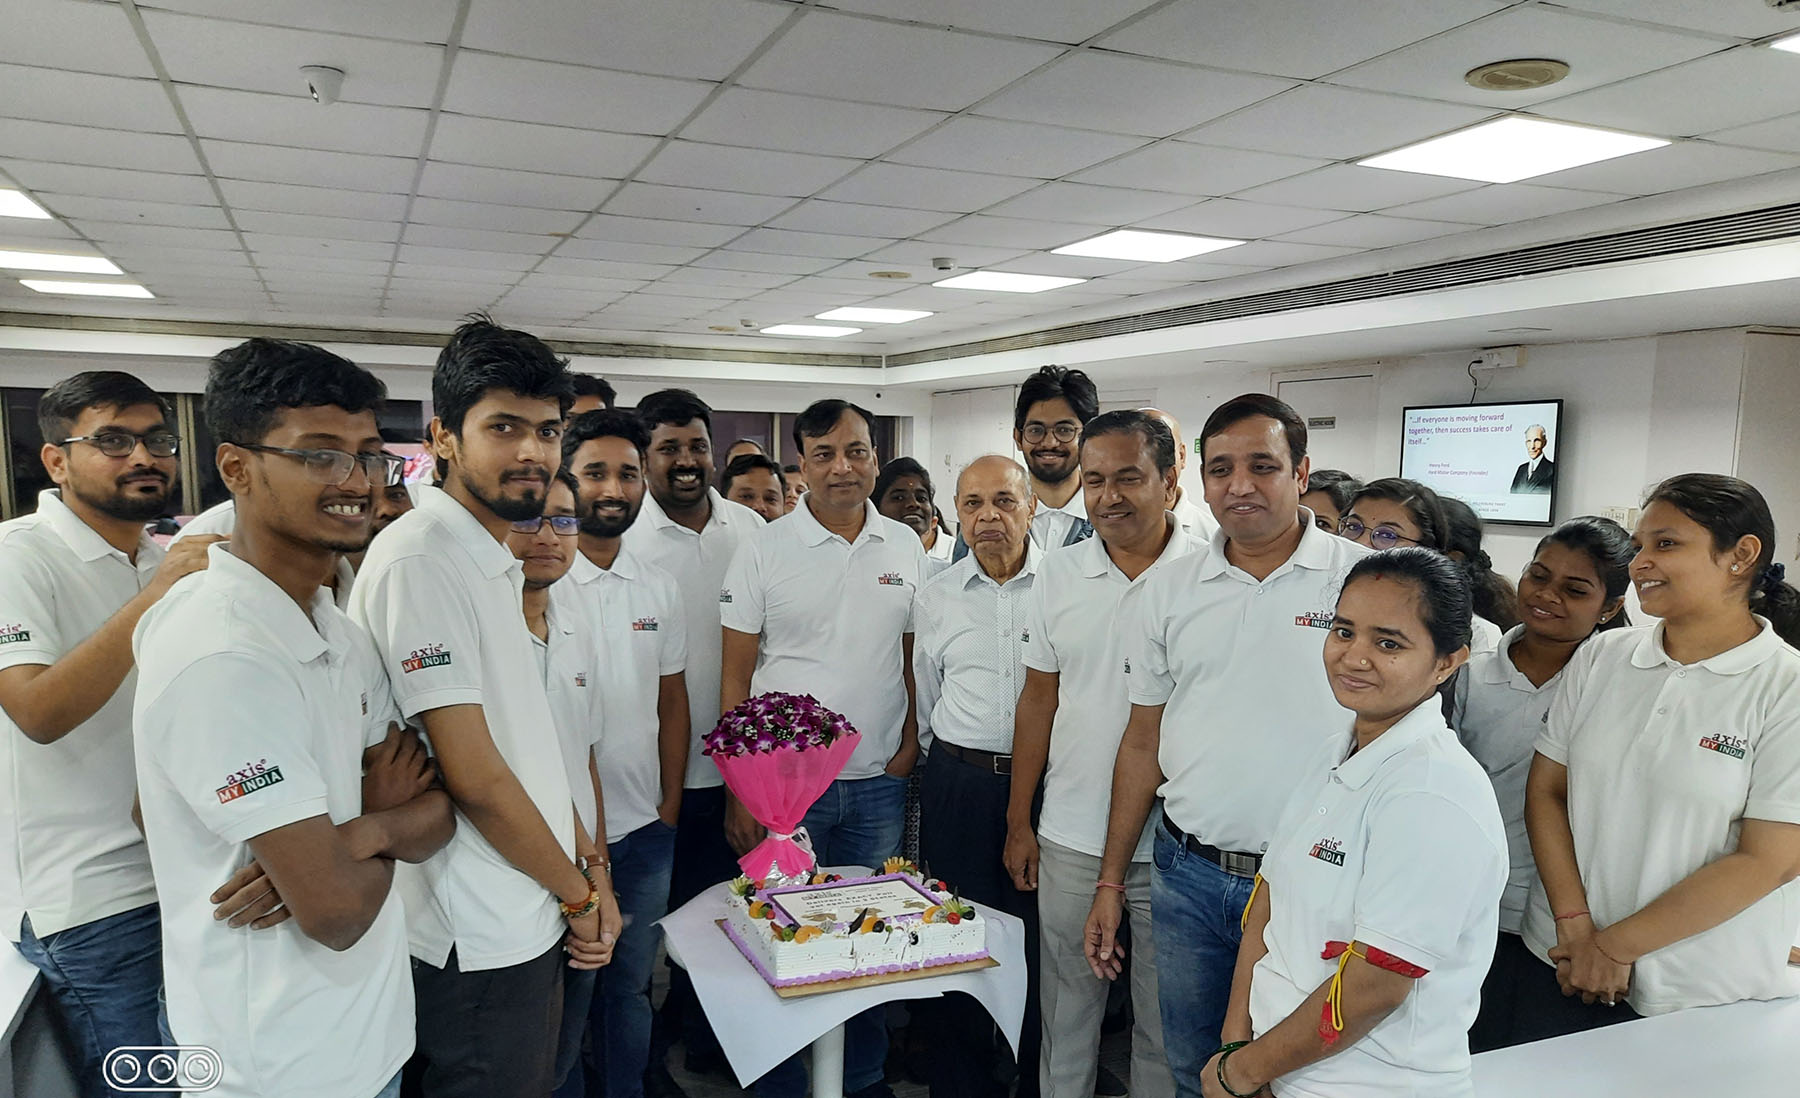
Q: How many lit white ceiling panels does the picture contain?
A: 9